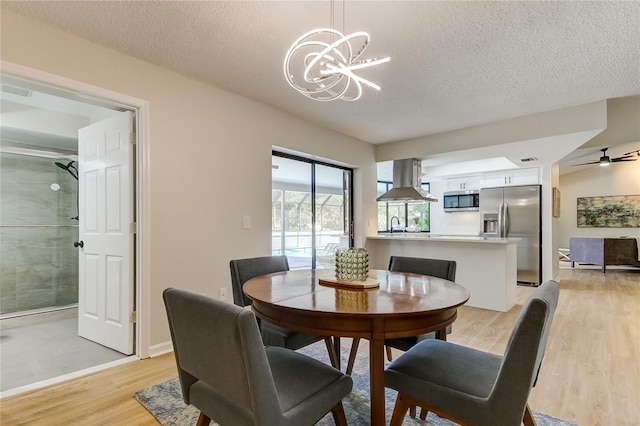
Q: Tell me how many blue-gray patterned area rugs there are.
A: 1